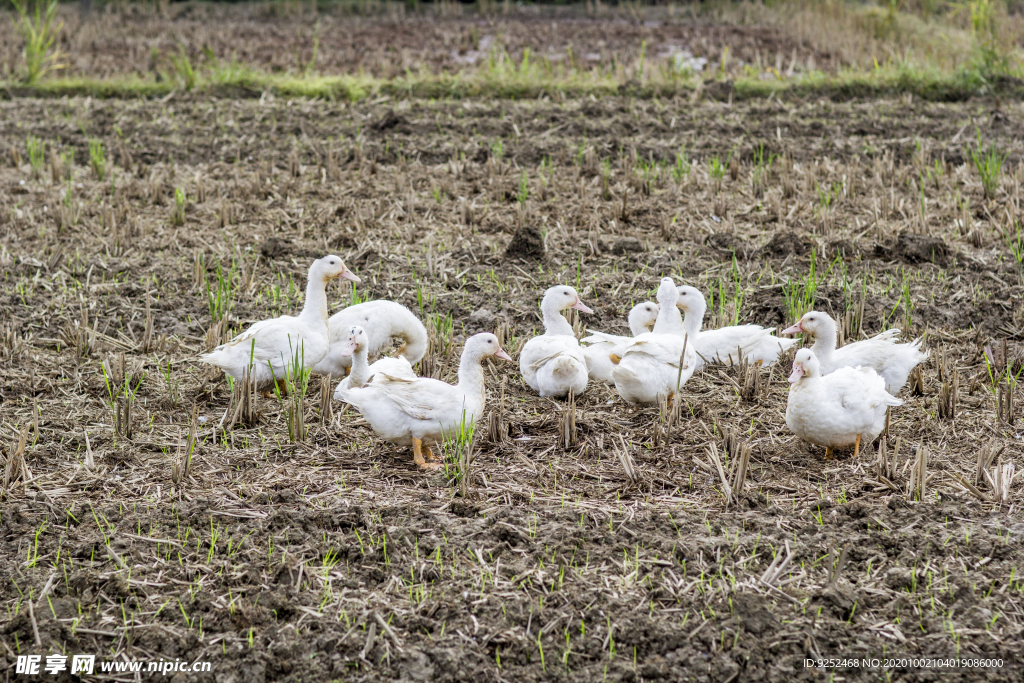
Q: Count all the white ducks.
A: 10